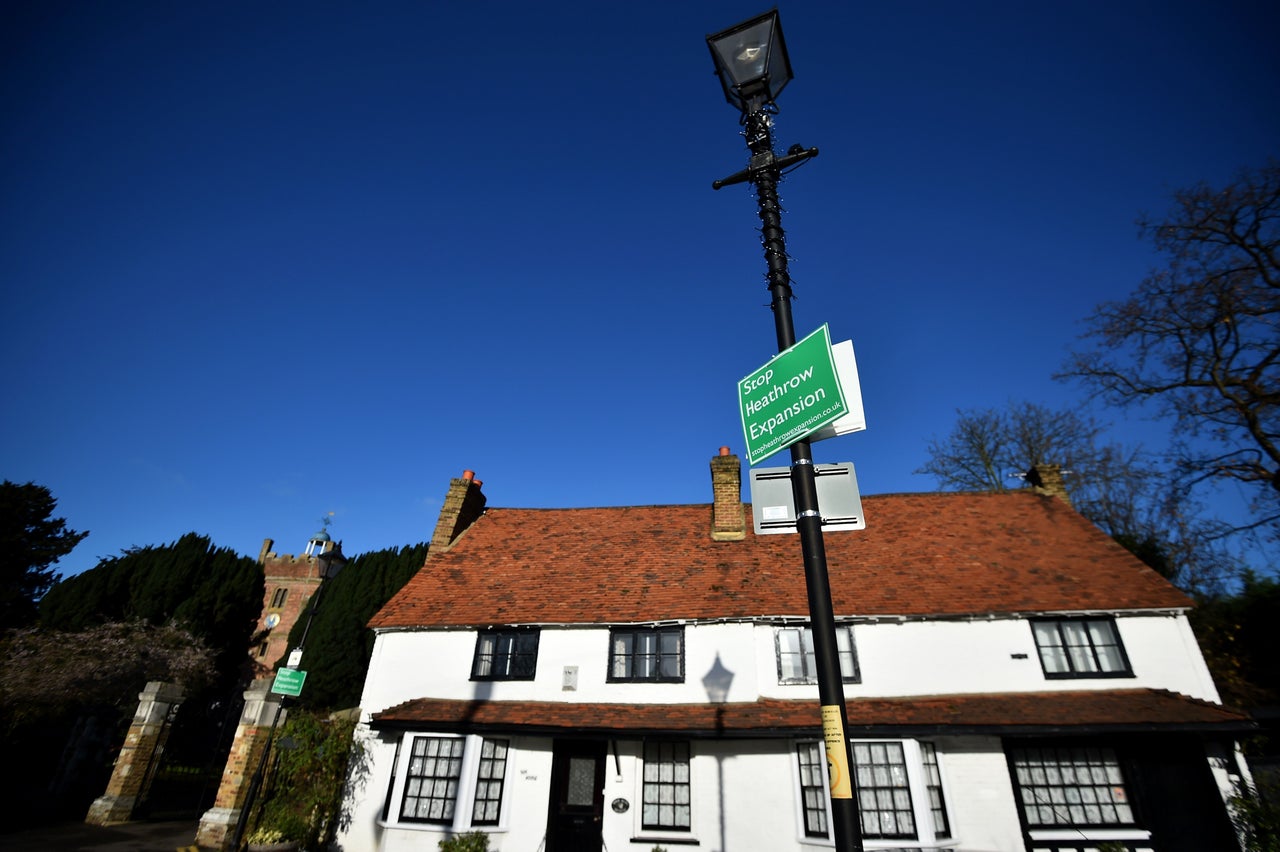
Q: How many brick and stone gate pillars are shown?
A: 2